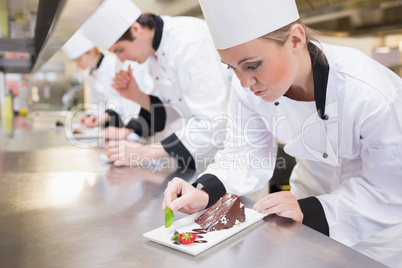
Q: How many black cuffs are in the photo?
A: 6